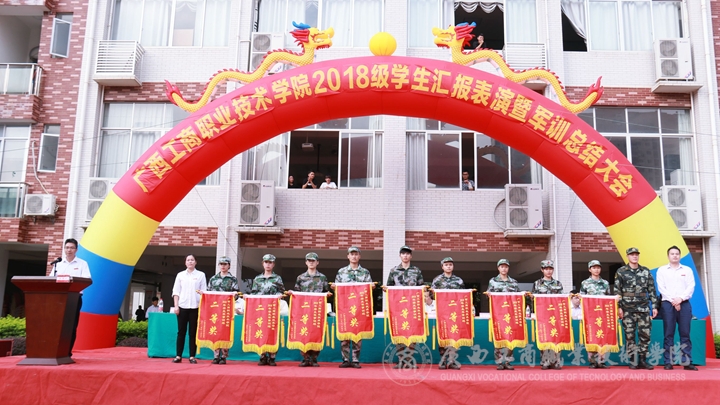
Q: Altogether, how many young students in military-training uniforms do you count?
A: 9